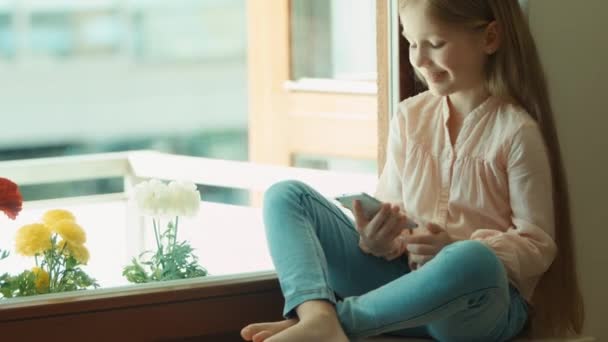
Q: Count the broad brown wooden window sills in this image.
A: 1